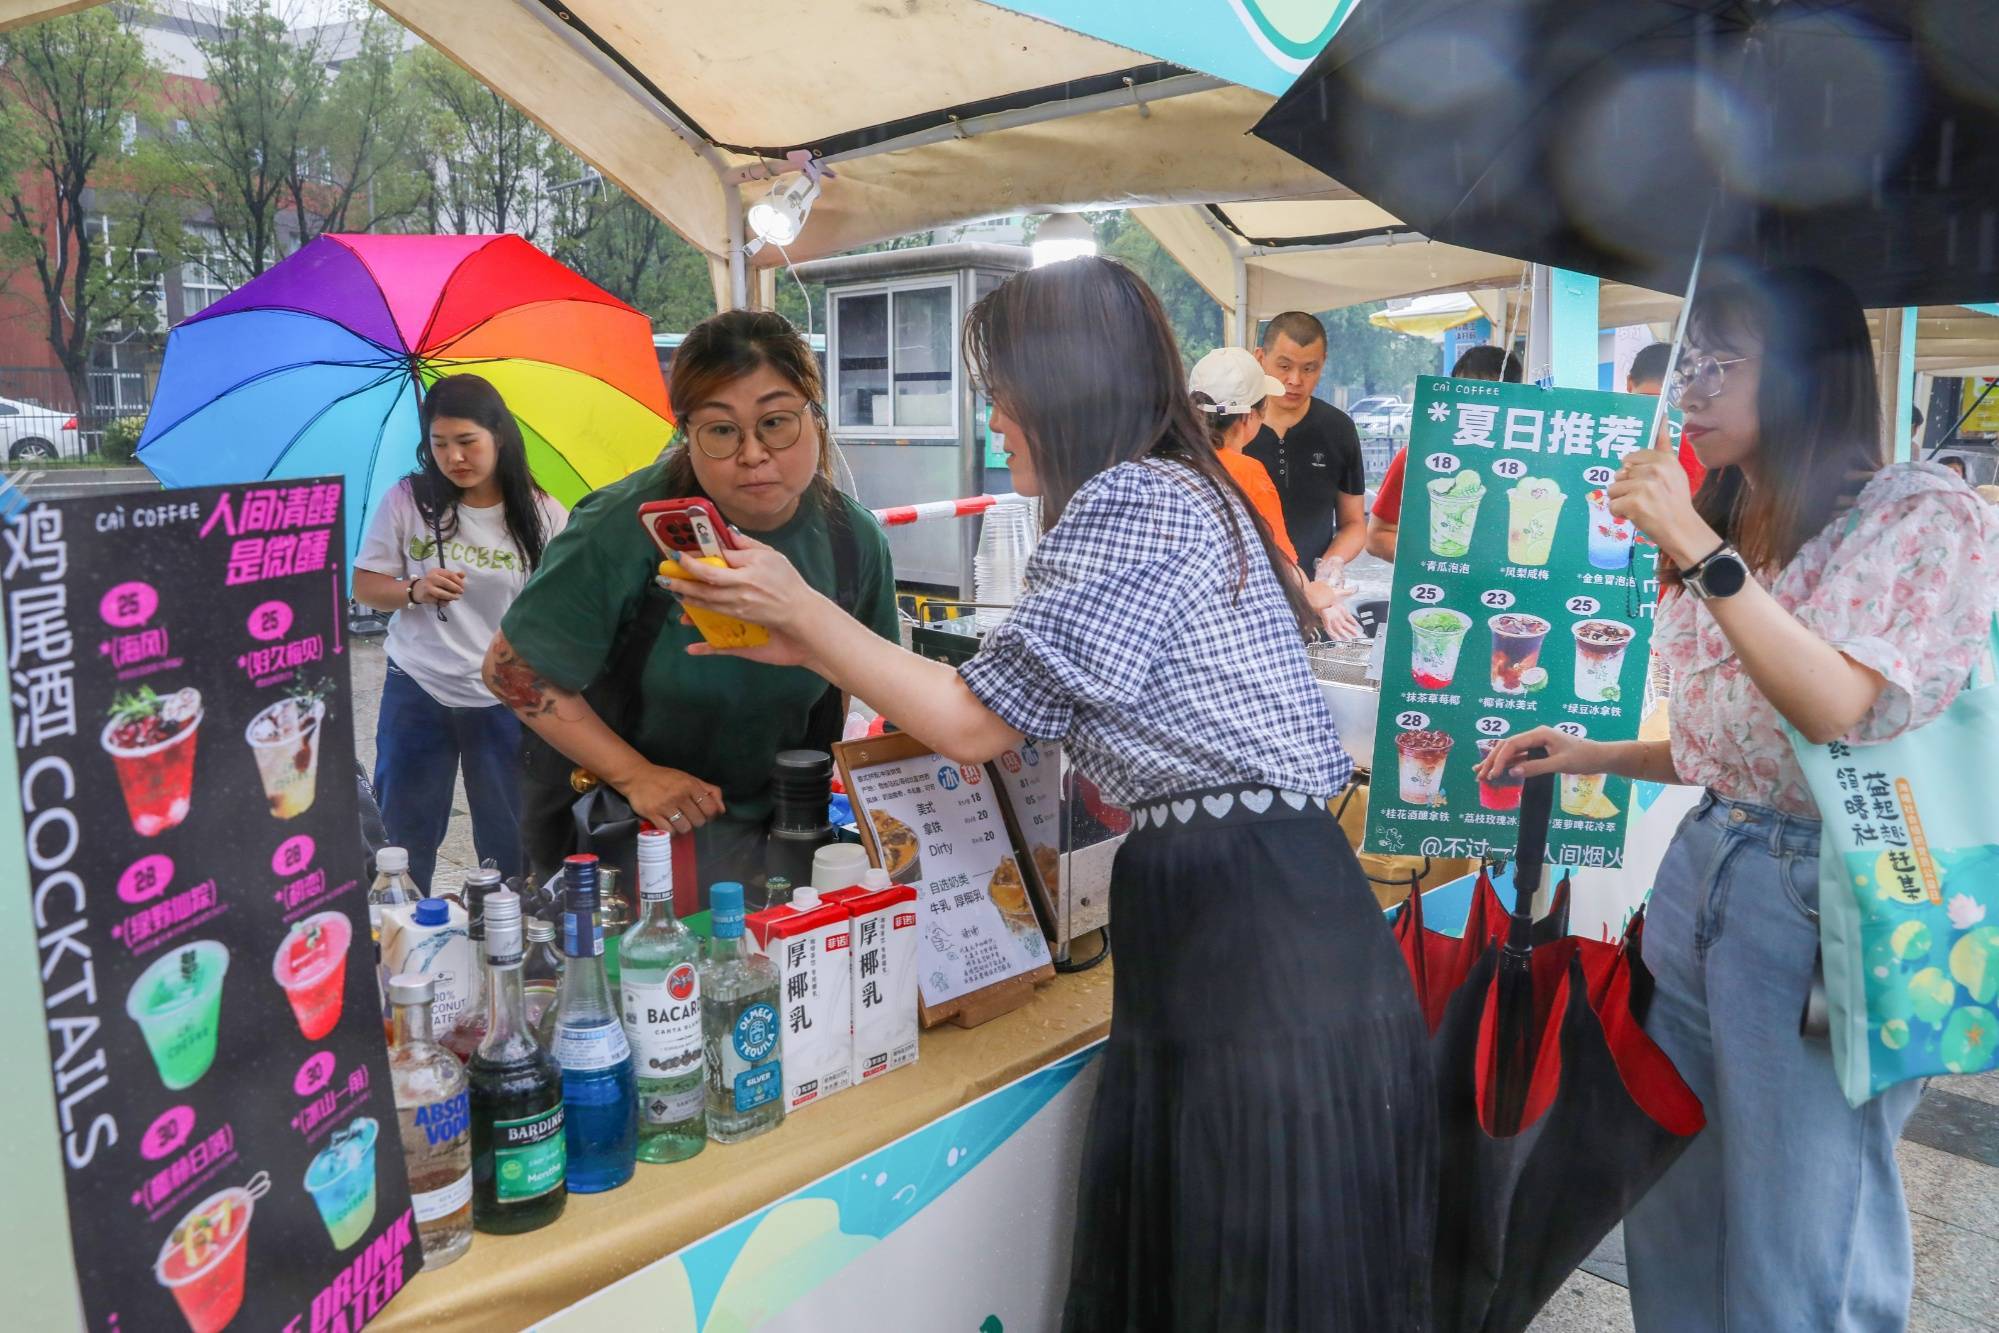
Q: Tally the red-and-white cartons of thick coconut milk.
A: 2